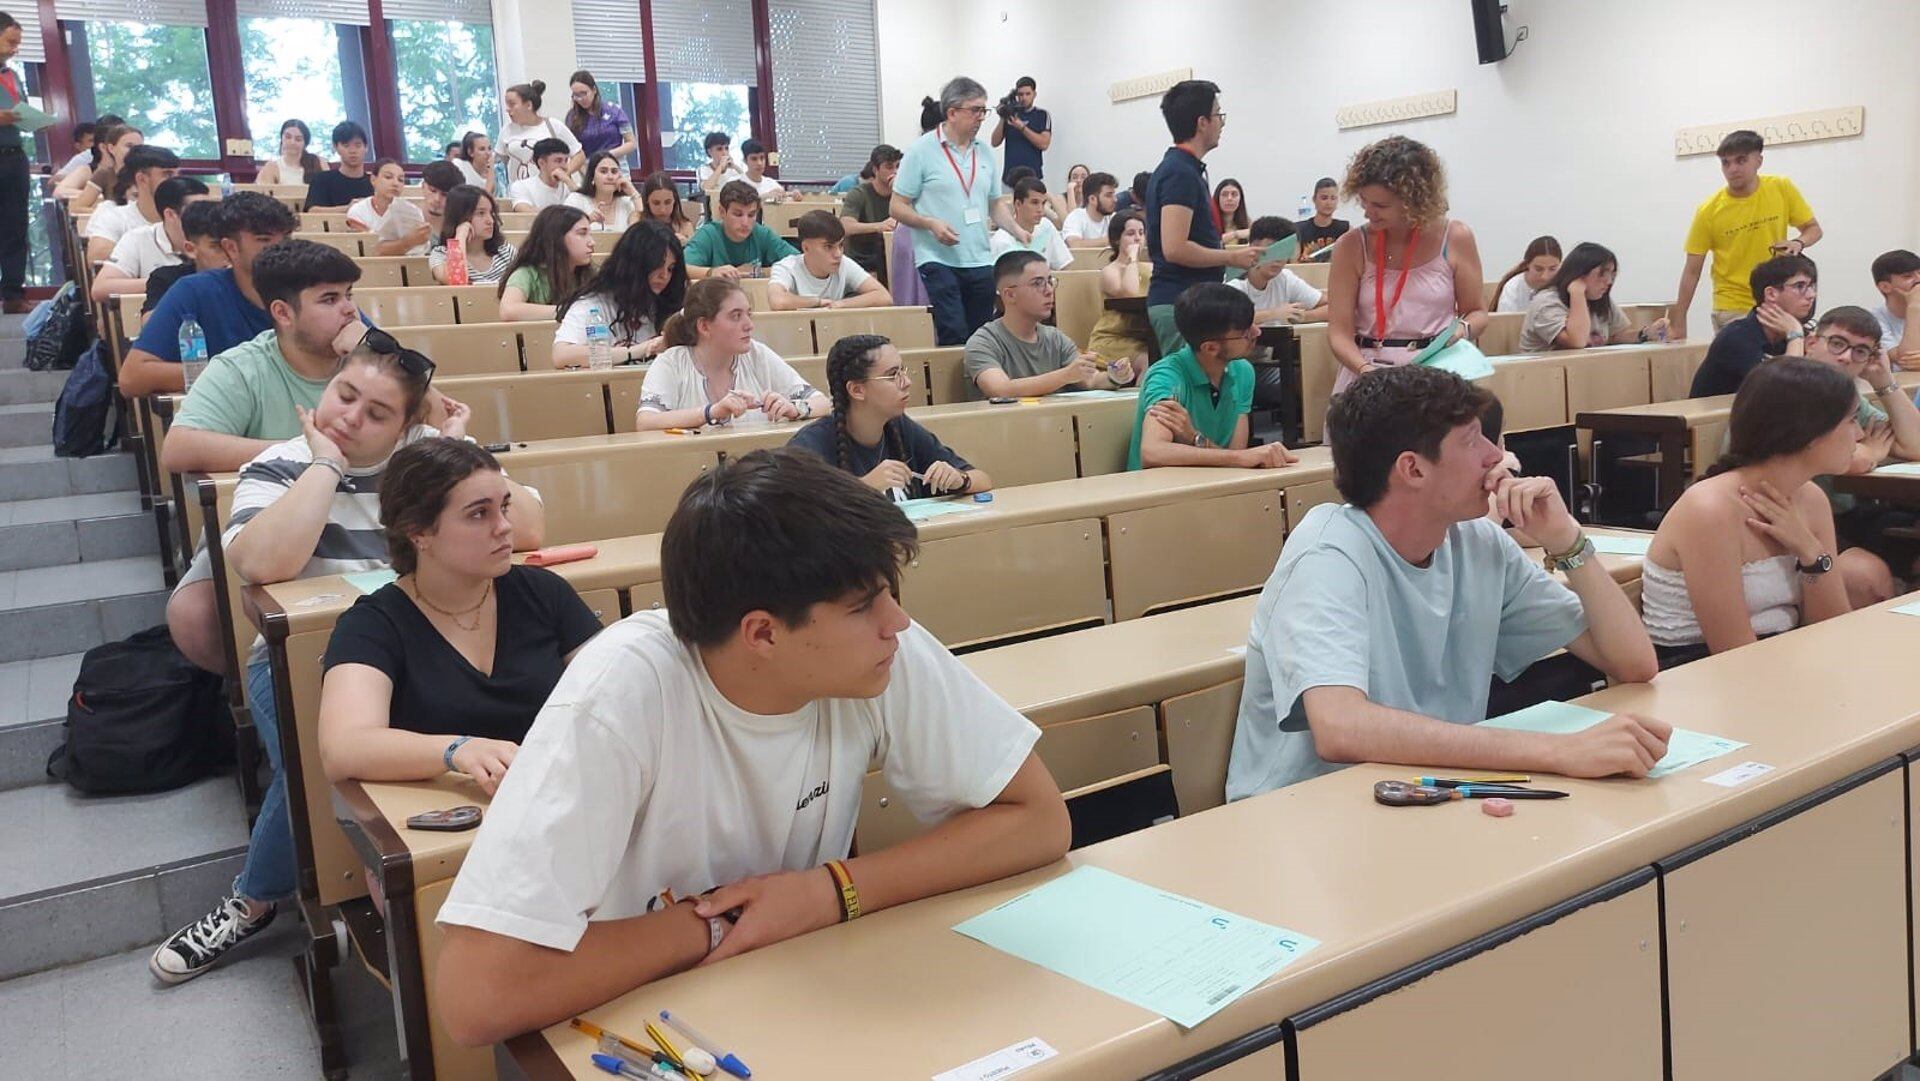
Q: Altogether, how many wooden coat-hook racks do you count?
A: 3